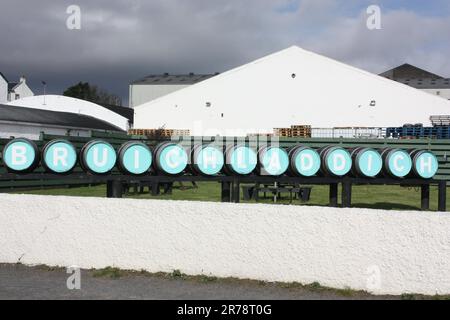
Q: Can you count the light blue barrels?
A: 13